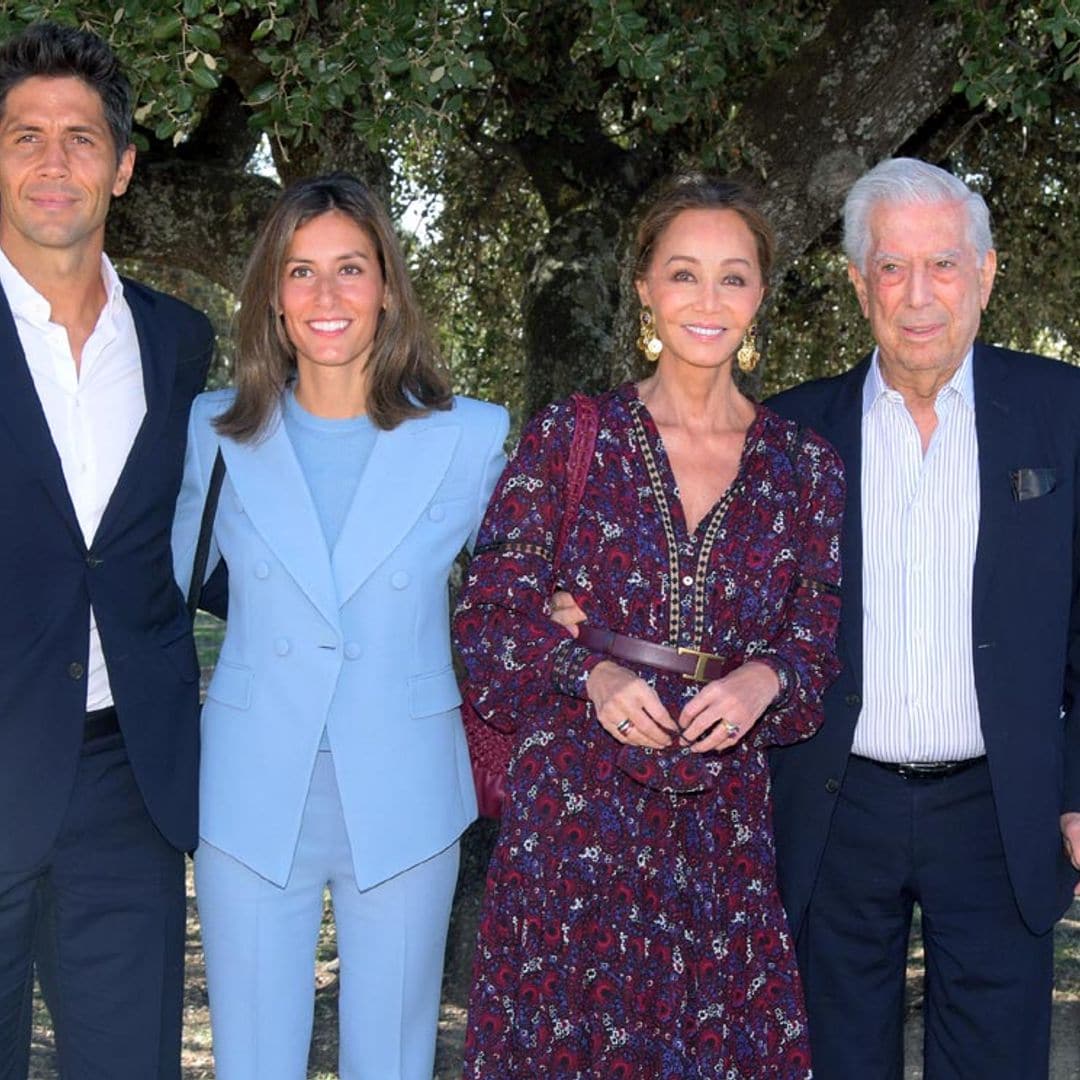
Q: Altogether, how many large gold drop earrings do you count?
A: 2